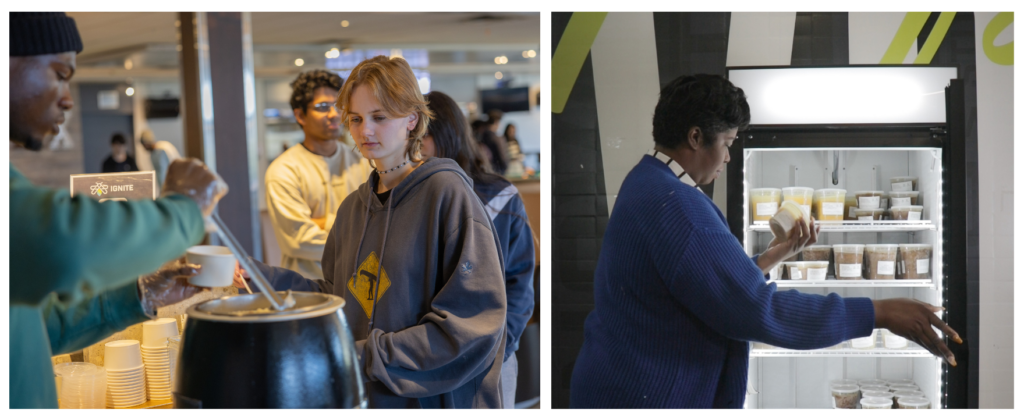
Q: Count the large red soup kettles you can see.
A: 0